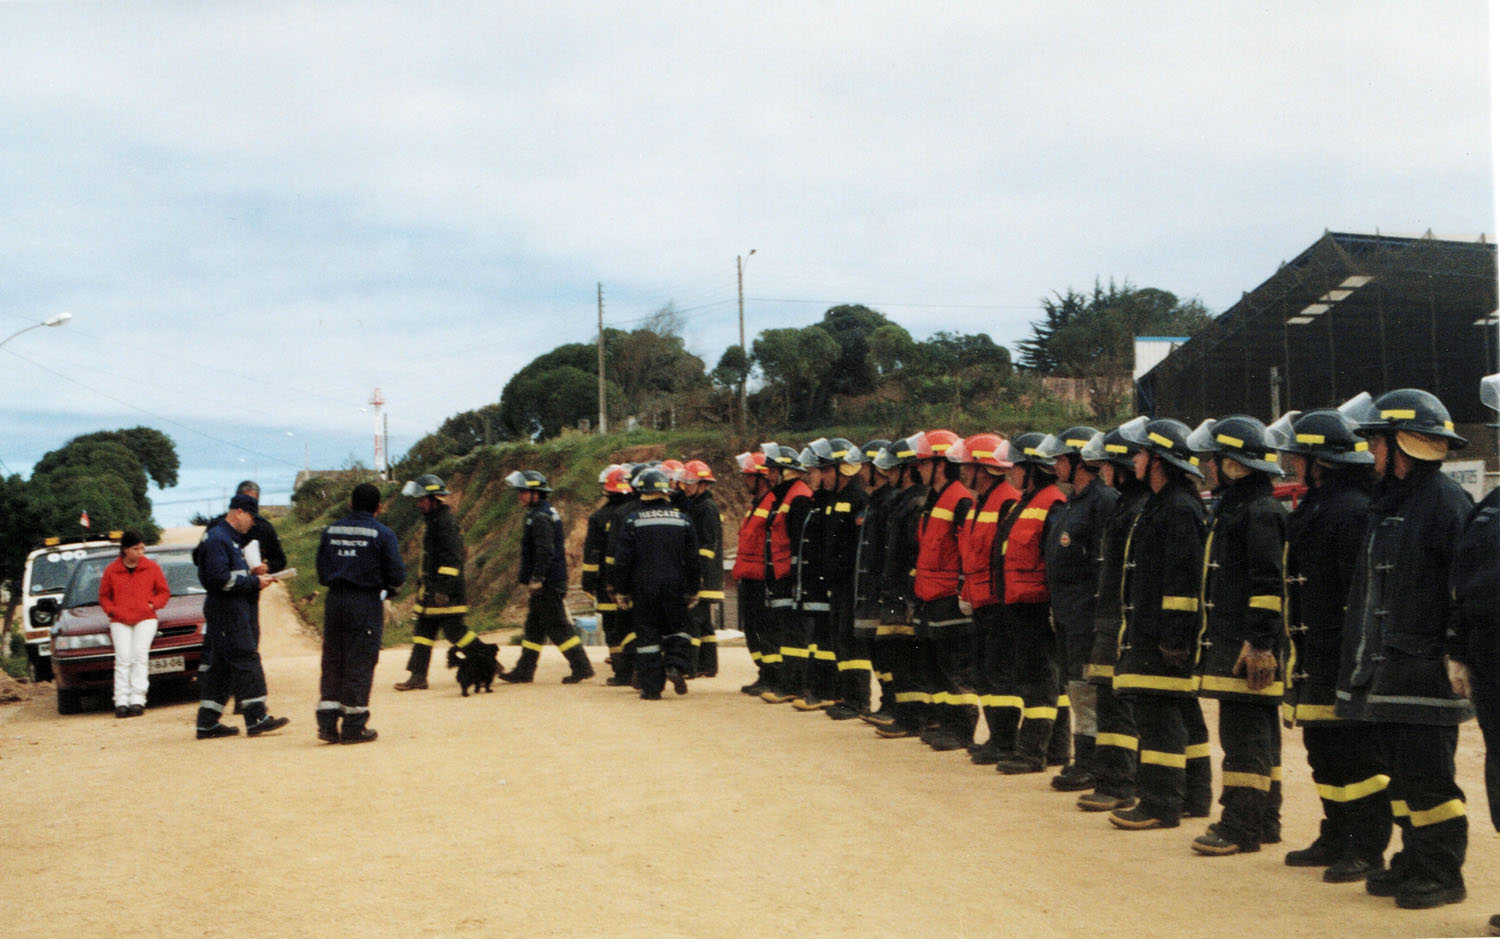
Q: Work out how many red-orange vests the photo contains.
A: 5